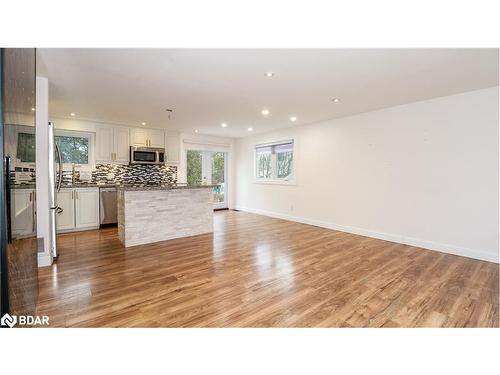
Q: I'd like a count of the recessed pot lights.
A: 9